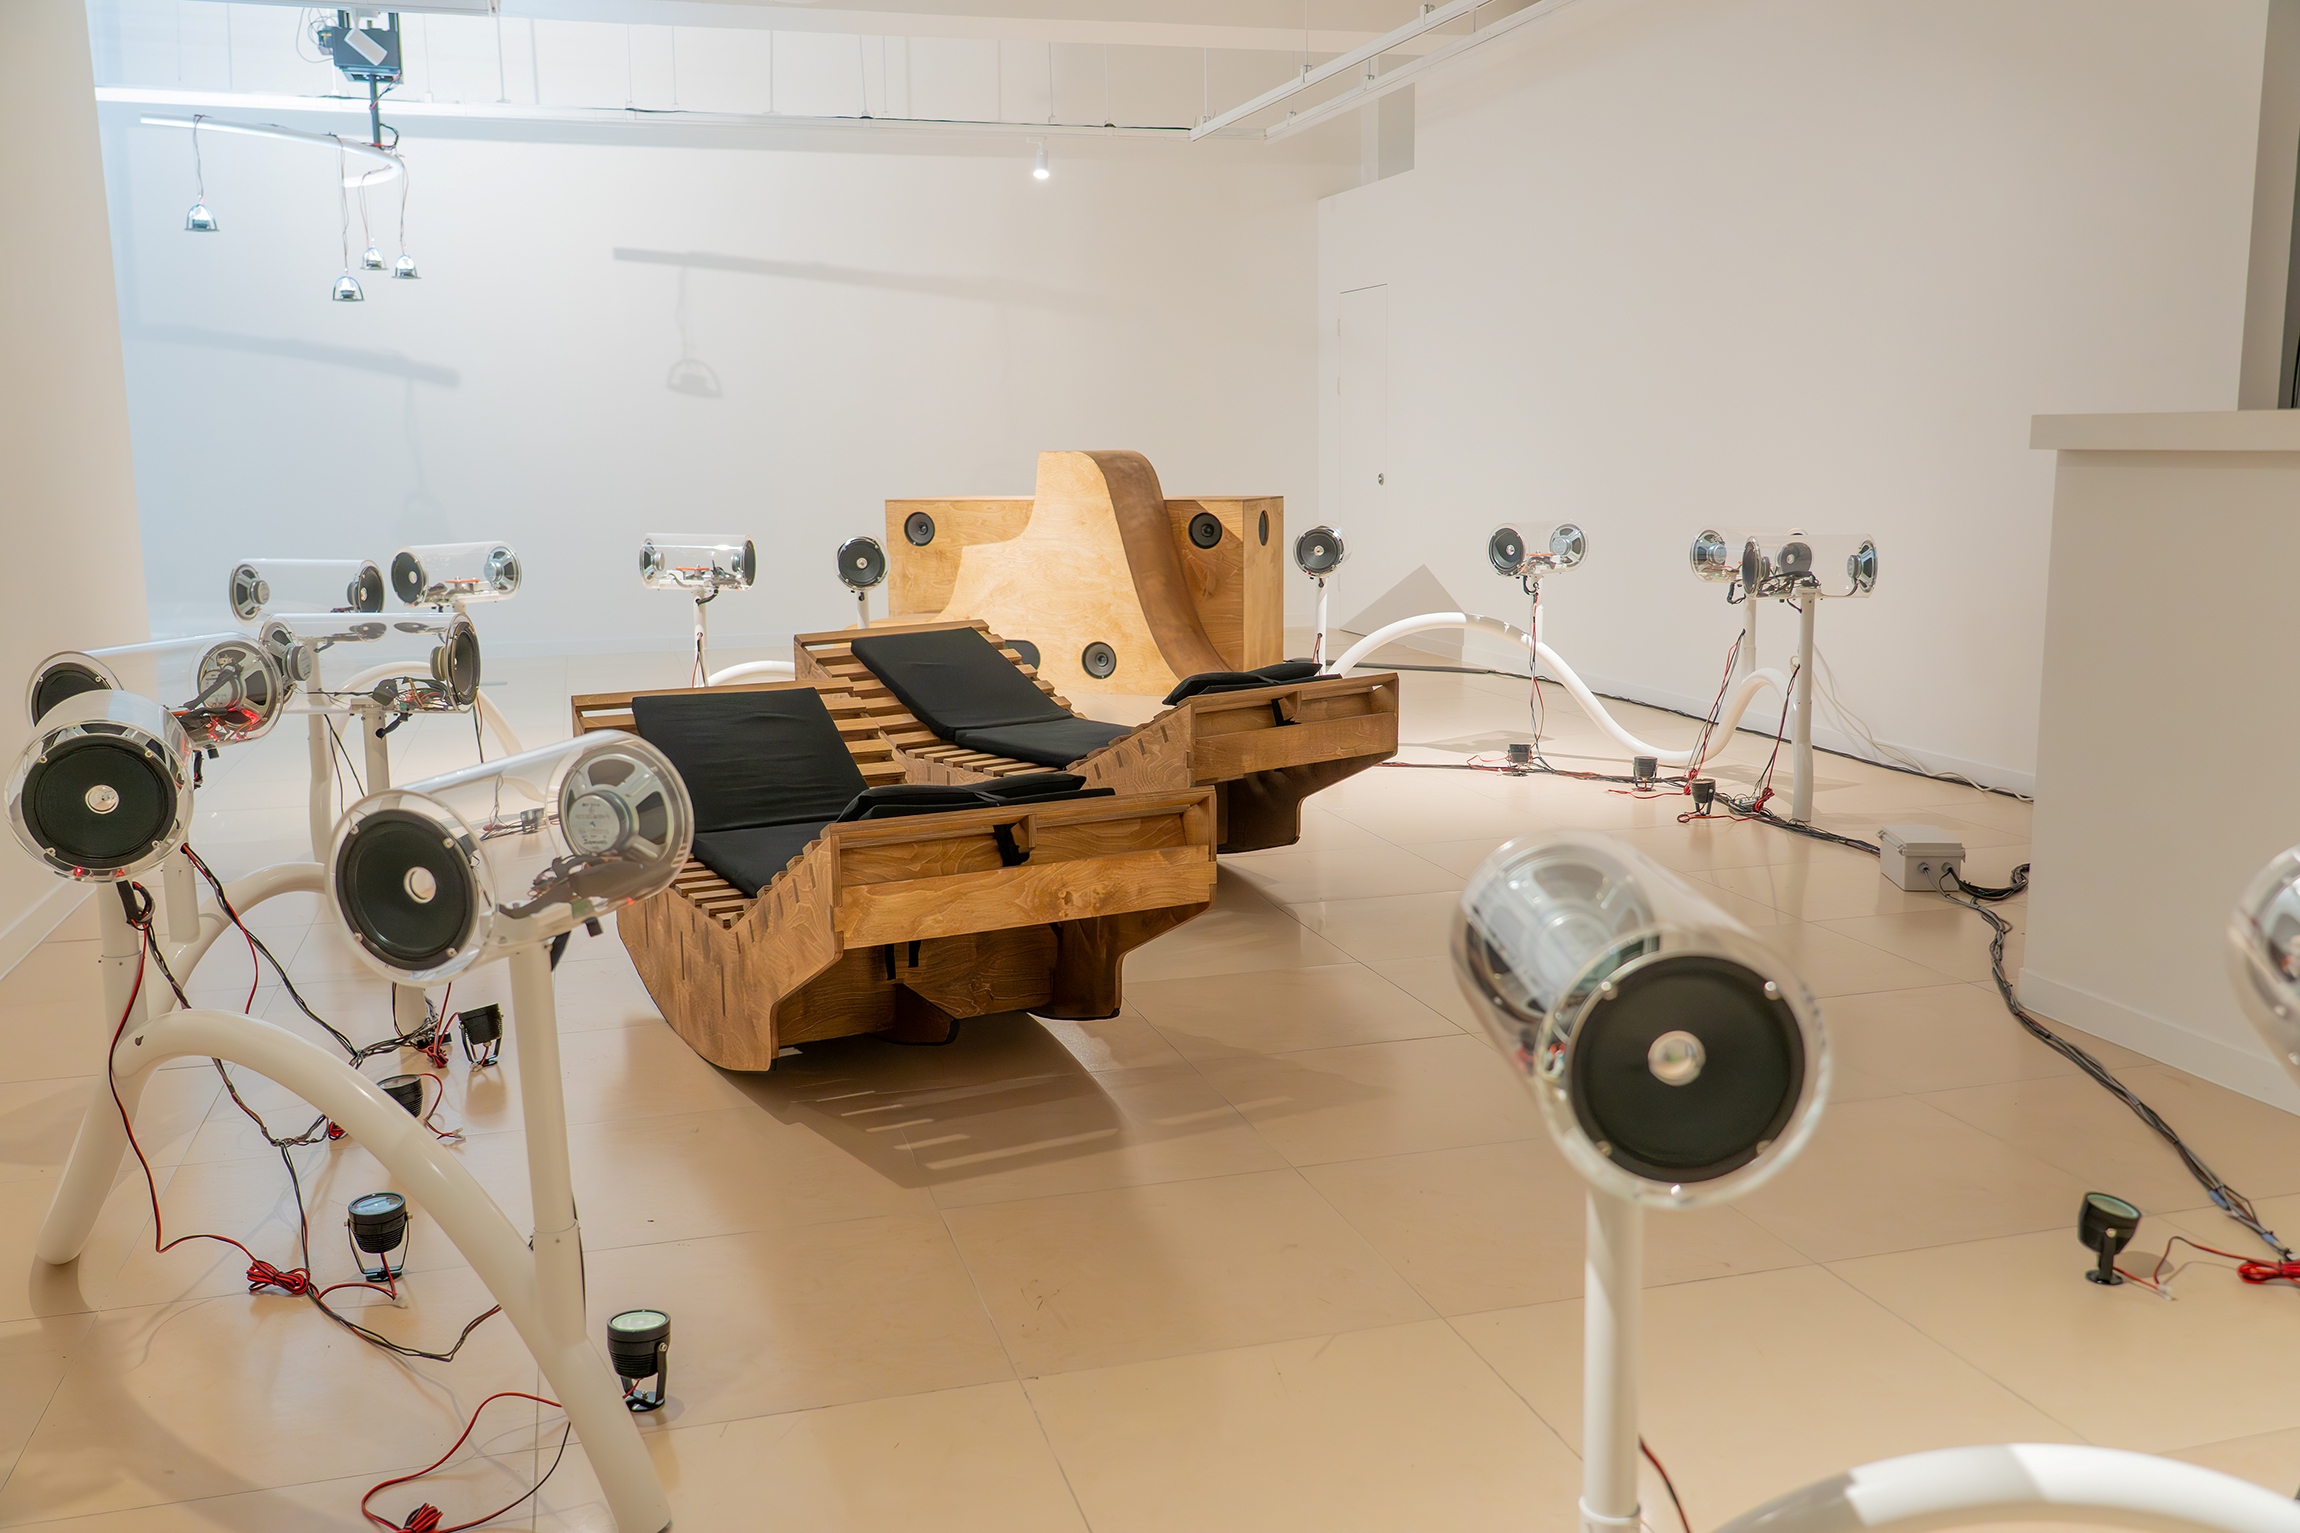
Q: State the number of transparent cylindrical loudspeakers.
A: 14